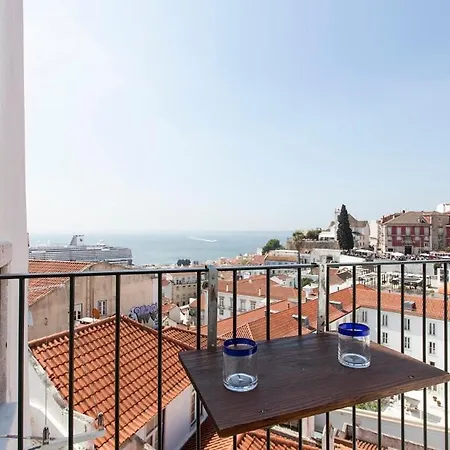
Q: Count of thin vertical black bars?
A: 14